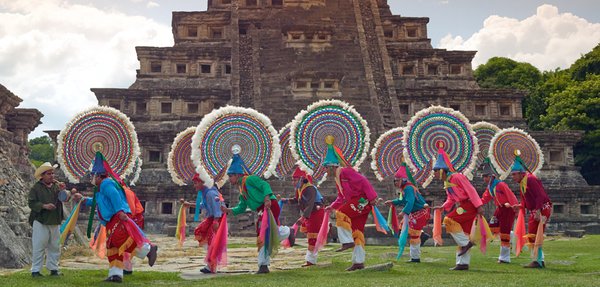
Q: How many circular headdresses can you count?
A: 9